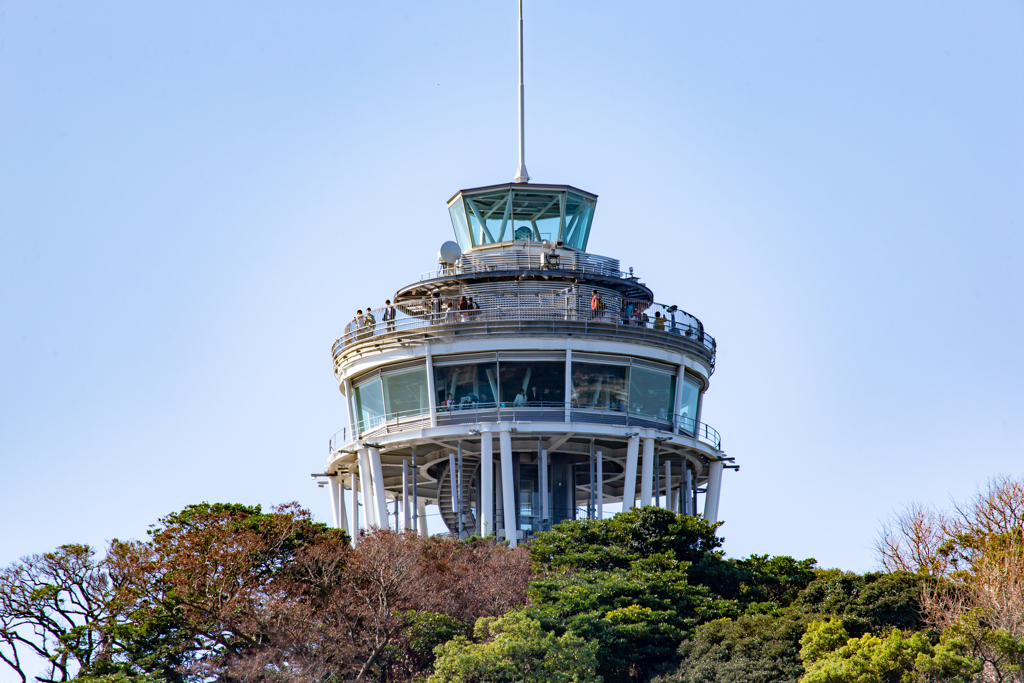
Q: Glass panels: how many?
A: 11